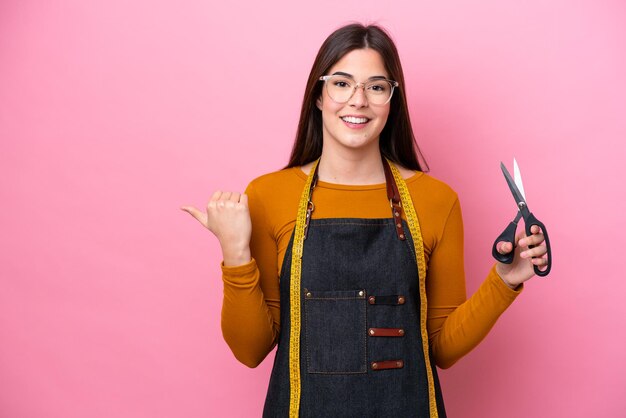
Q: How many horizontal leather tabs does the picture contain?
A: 3